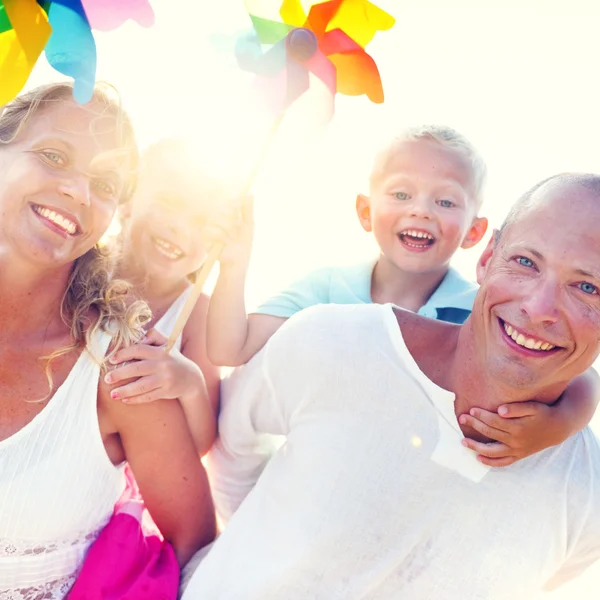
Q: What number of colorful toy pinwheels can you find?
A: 2